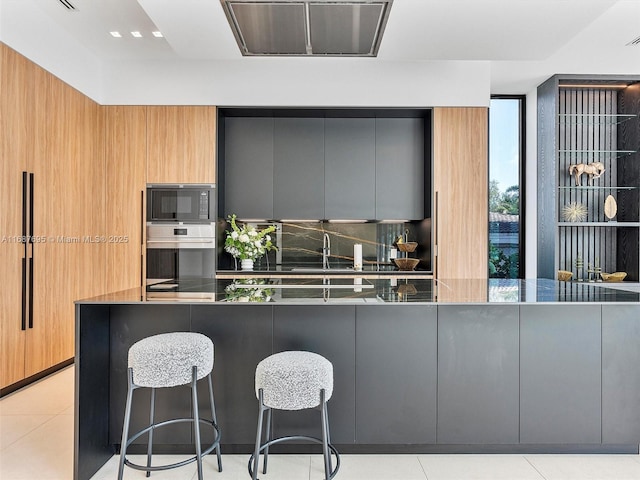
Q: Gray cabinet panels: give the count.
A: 11